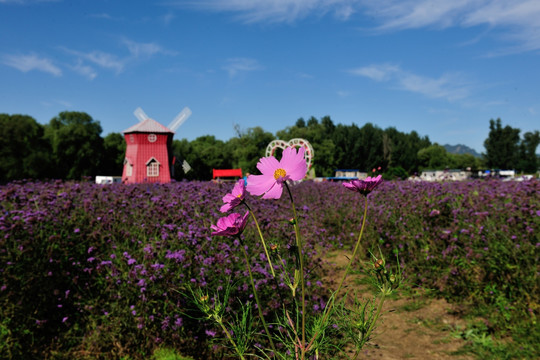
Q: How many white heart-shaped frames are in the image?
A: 1